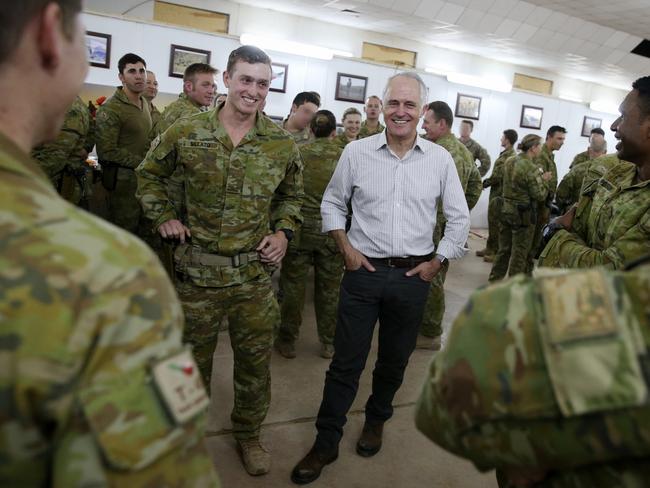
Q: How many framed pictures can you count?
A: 7